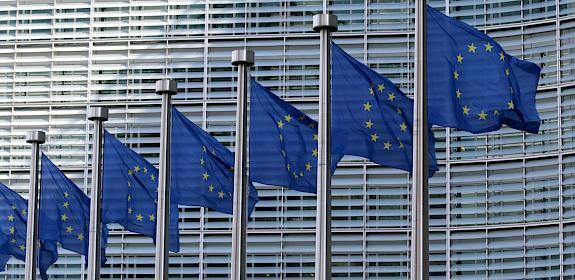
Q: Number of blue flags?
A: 7